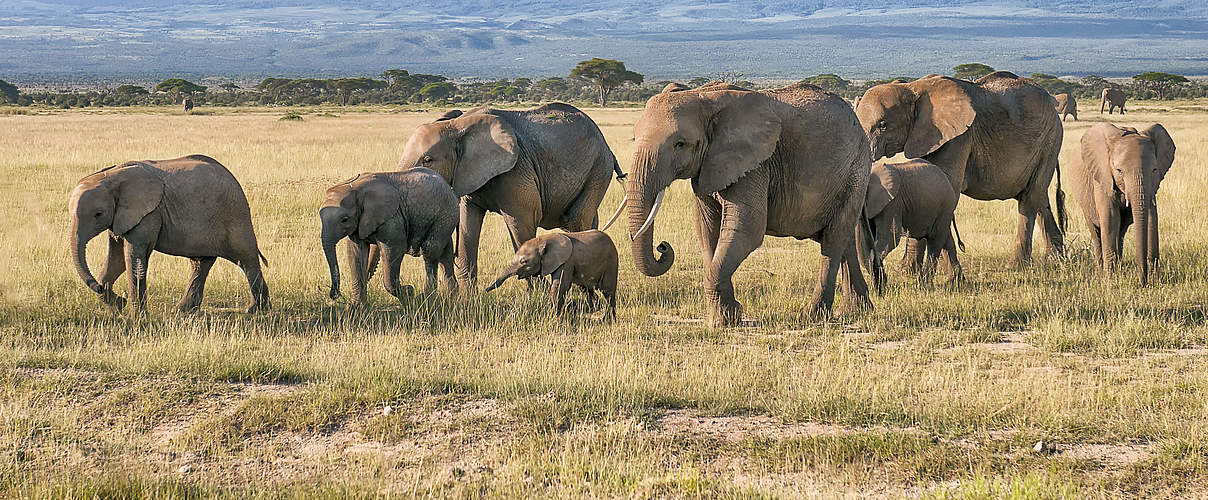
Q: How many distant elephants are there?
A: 3